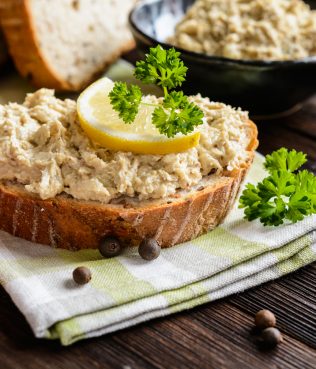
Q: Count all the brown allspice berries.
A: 5